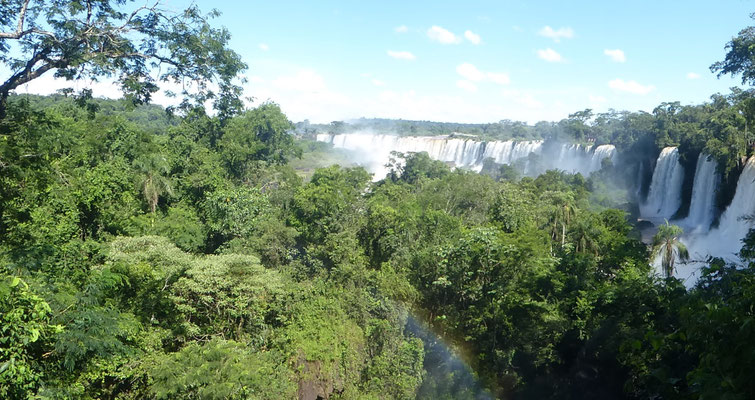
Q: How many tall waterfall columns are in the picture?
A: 3